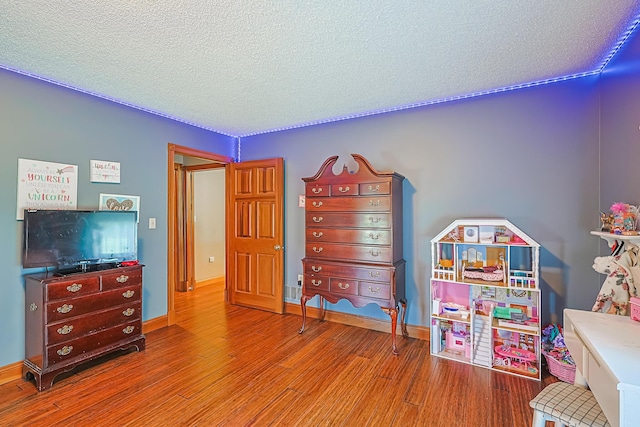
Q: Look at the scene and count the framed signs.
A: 3